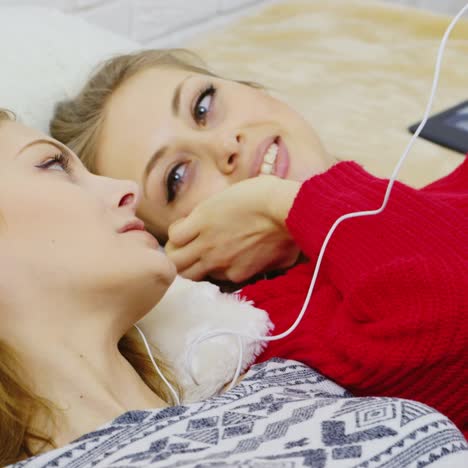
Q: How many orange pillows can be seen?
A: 0